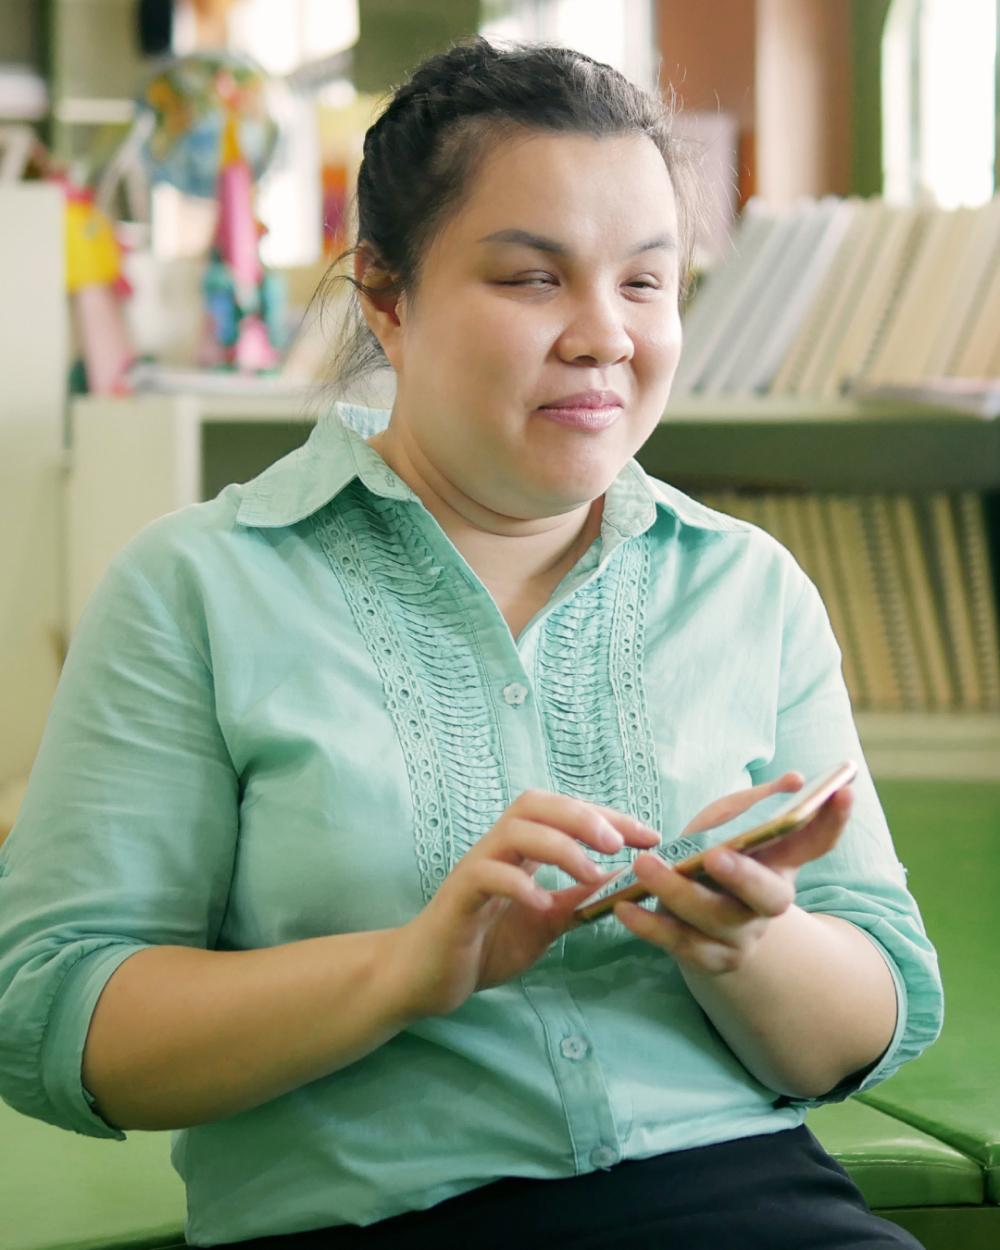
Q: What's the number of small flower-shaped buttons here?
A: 3